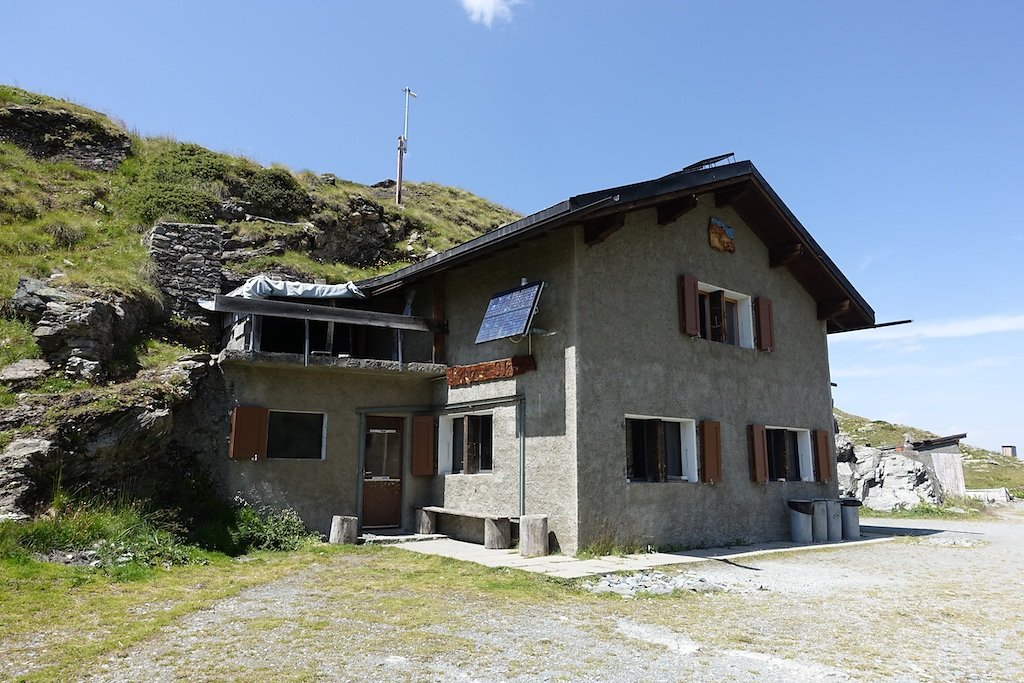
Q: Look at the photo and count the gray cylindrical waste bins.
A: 4